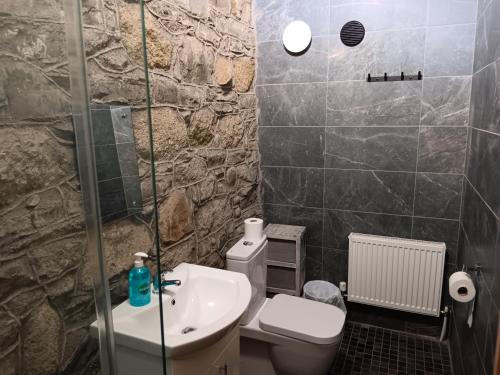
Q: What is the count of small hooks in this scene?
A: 4